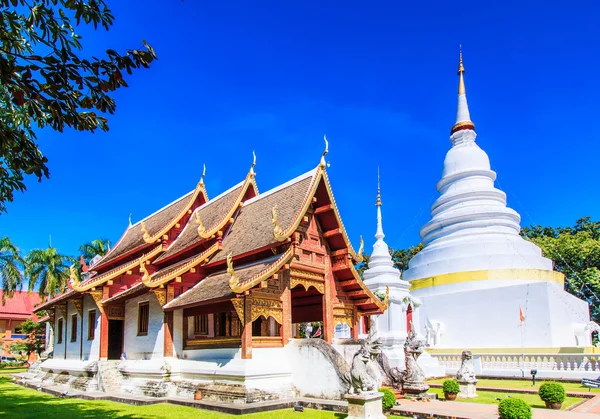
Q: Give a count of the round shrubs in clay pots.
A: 4